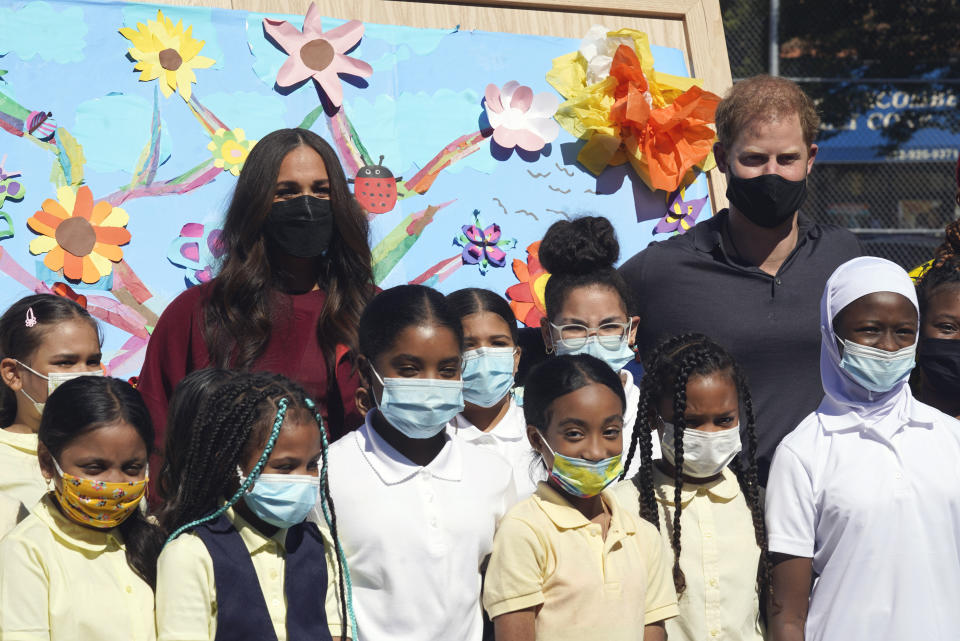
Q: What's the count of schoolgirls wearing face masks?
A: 10